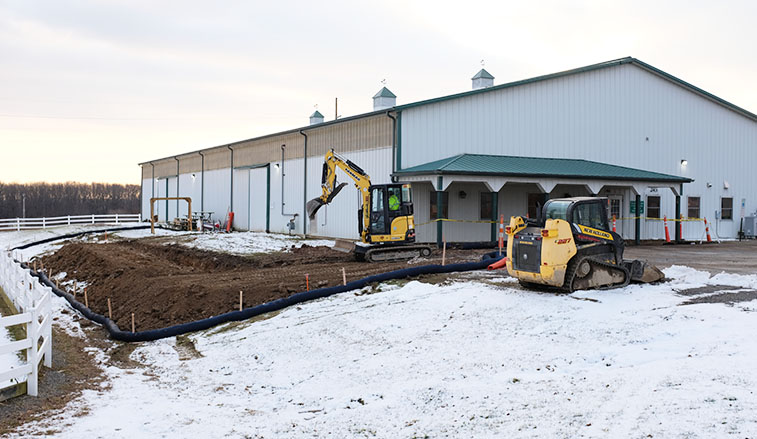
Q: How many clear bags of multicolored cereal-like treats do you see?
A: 0